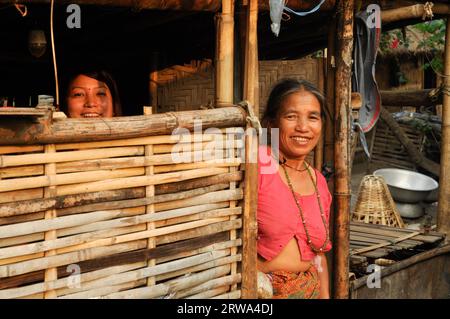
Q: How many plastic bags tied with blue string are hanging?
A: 1